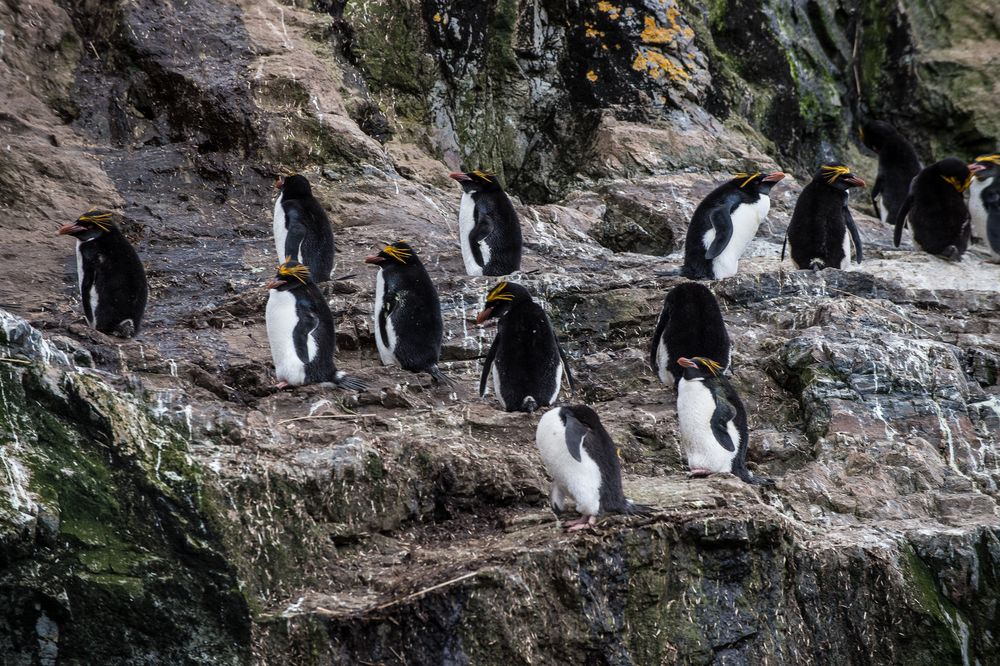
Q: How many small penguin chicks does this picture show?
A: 0